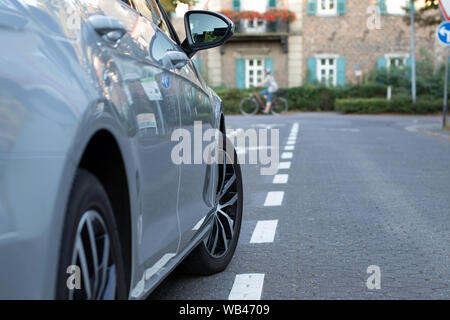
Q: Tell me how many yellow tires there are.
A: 0